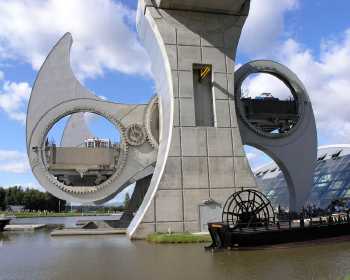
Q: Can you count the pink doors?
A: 0